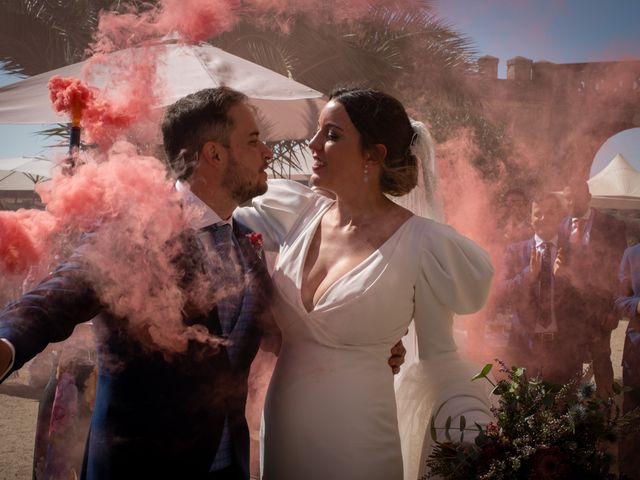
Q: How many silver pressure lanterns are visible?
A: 0